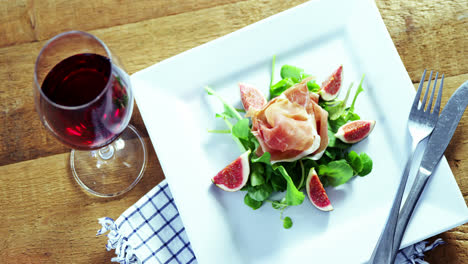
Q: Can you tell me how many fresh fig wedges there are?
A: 5